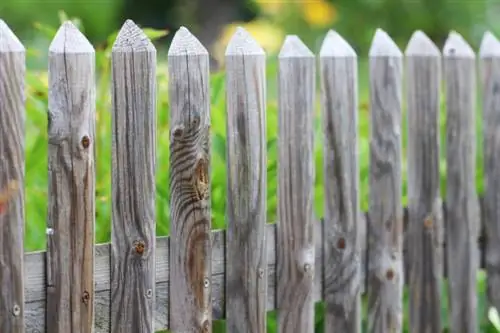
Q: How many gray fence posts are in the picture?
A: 11